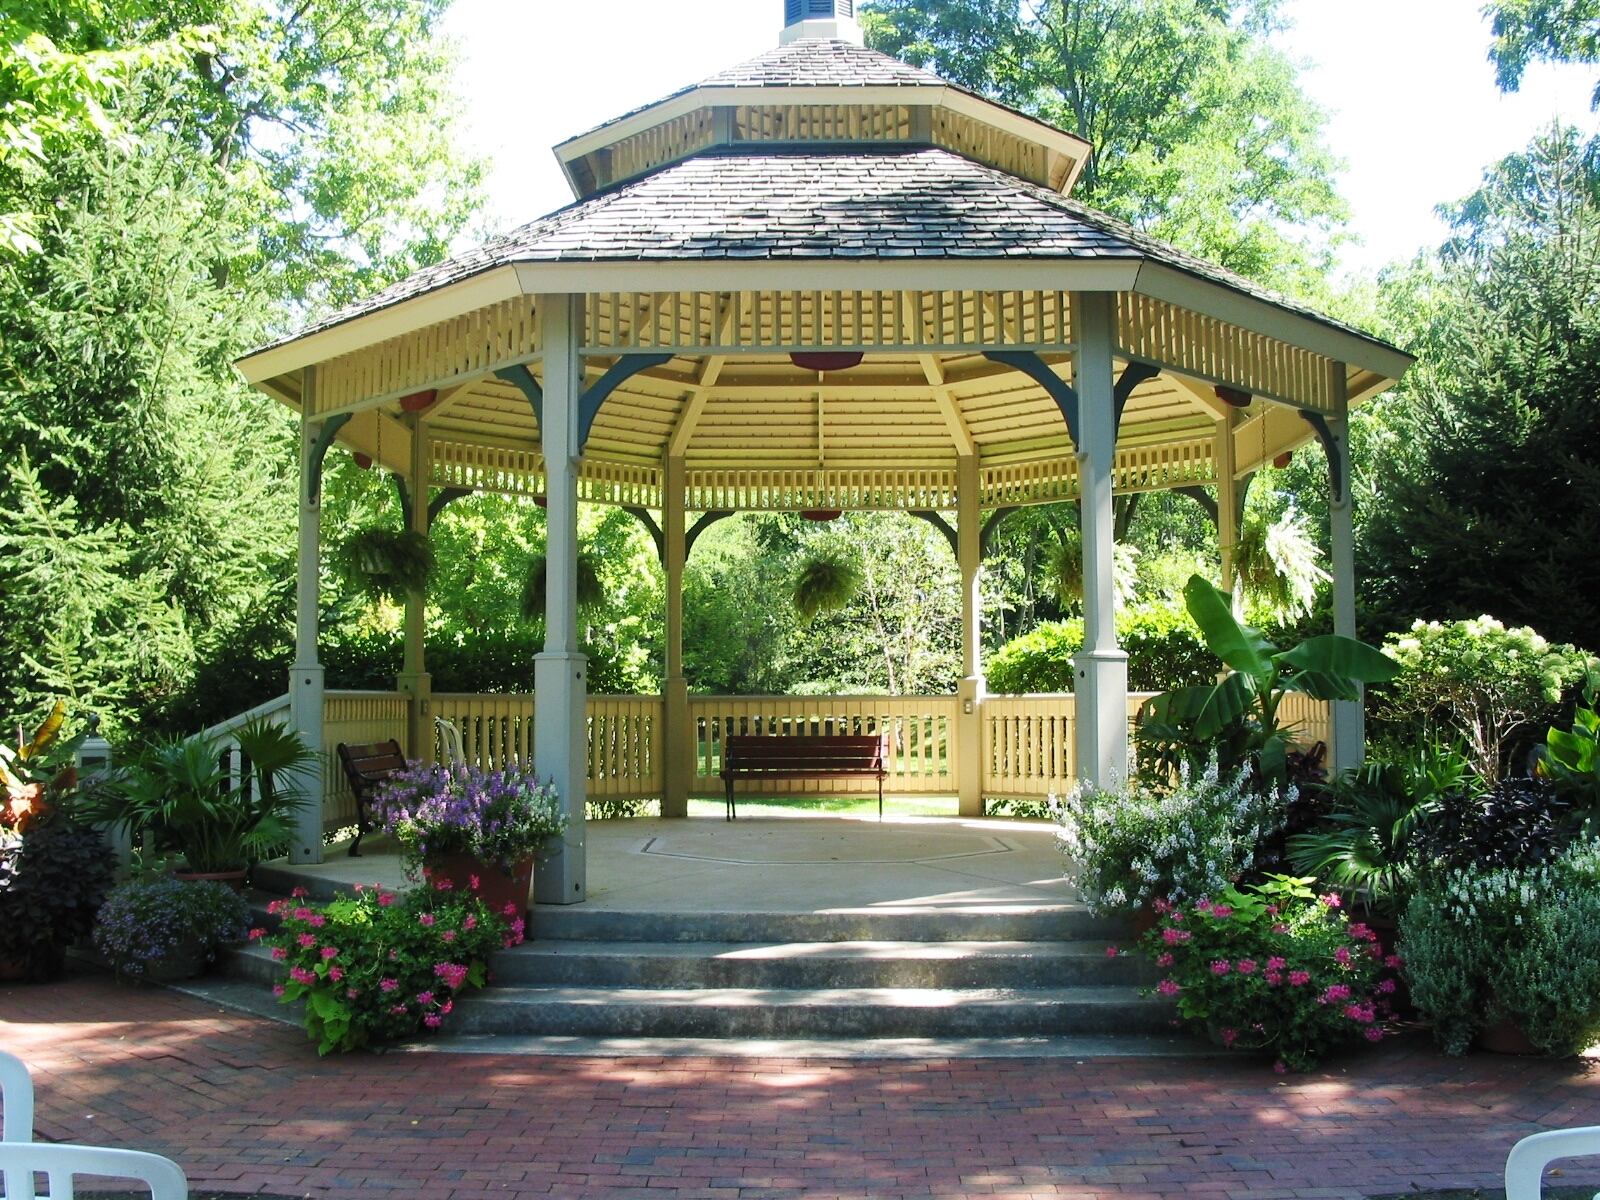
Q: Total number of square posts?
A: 8